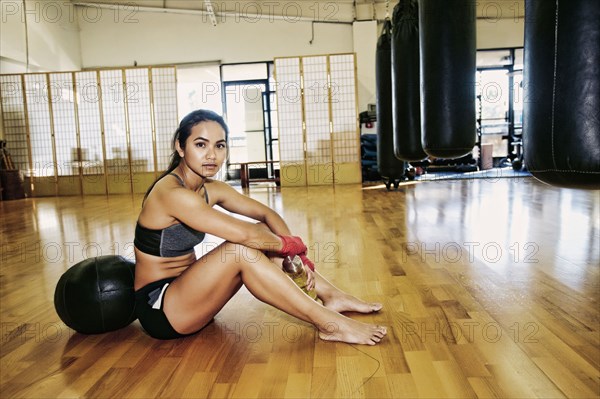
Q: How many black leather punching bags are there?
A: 4